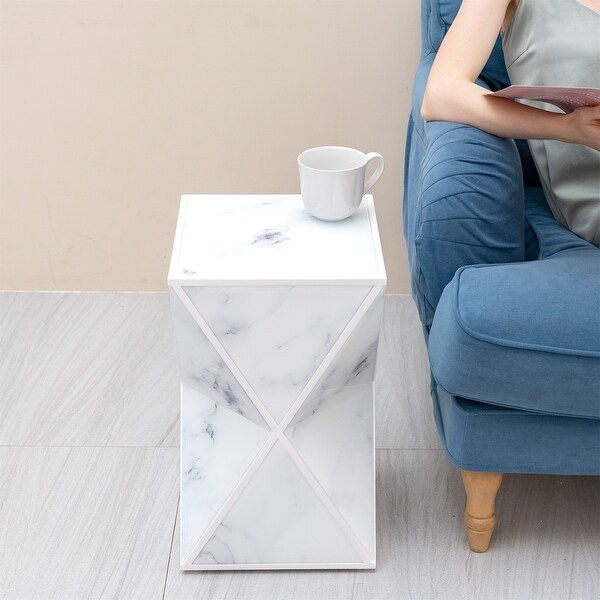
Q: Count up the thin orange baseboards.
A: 0